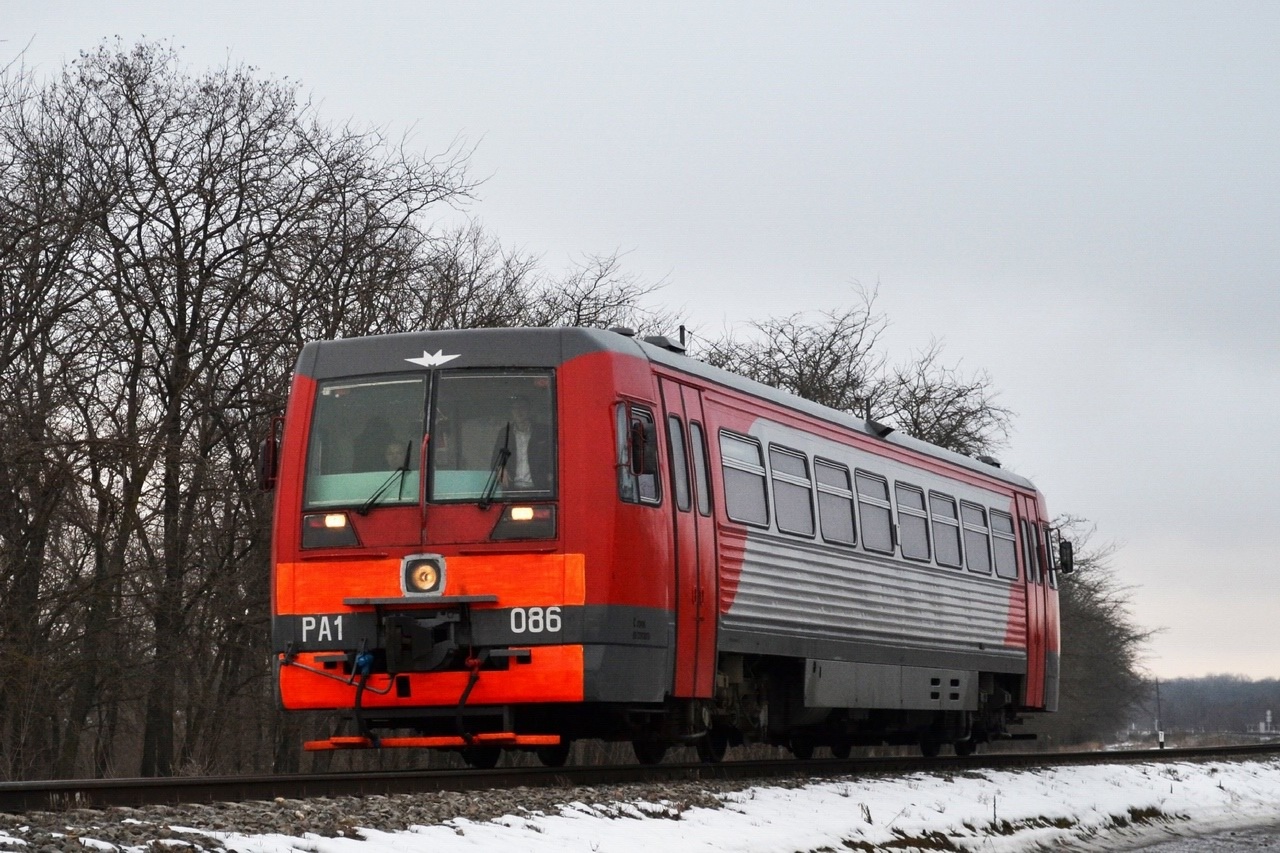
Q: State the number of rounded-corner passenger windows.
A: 8